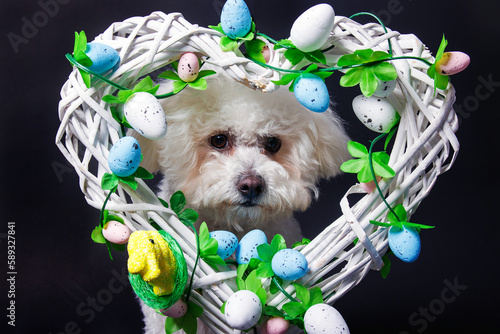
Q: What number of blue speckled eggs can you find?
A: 8